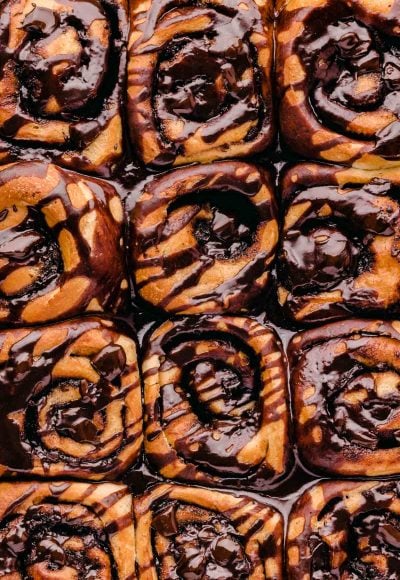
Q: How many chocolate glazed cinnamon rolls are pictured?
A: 12